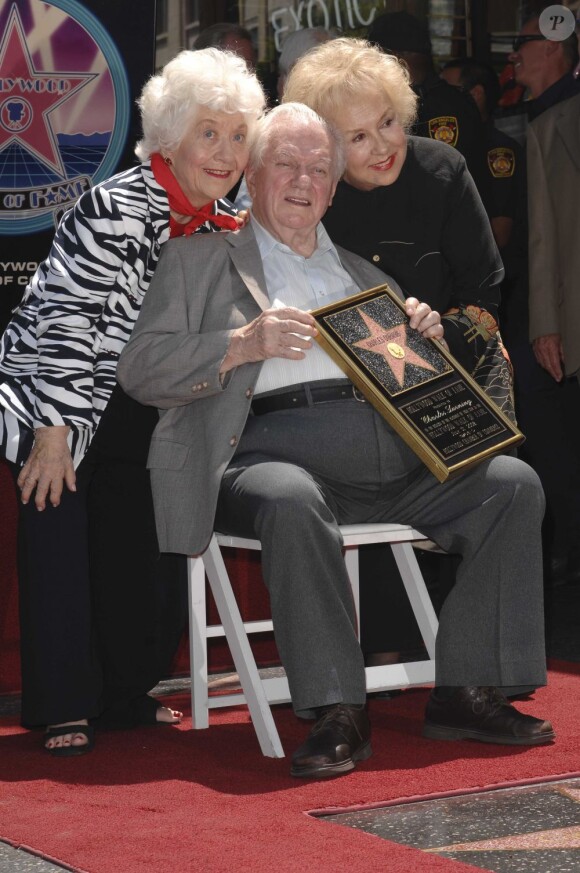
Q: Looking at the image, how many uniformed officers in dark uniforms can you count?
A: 2